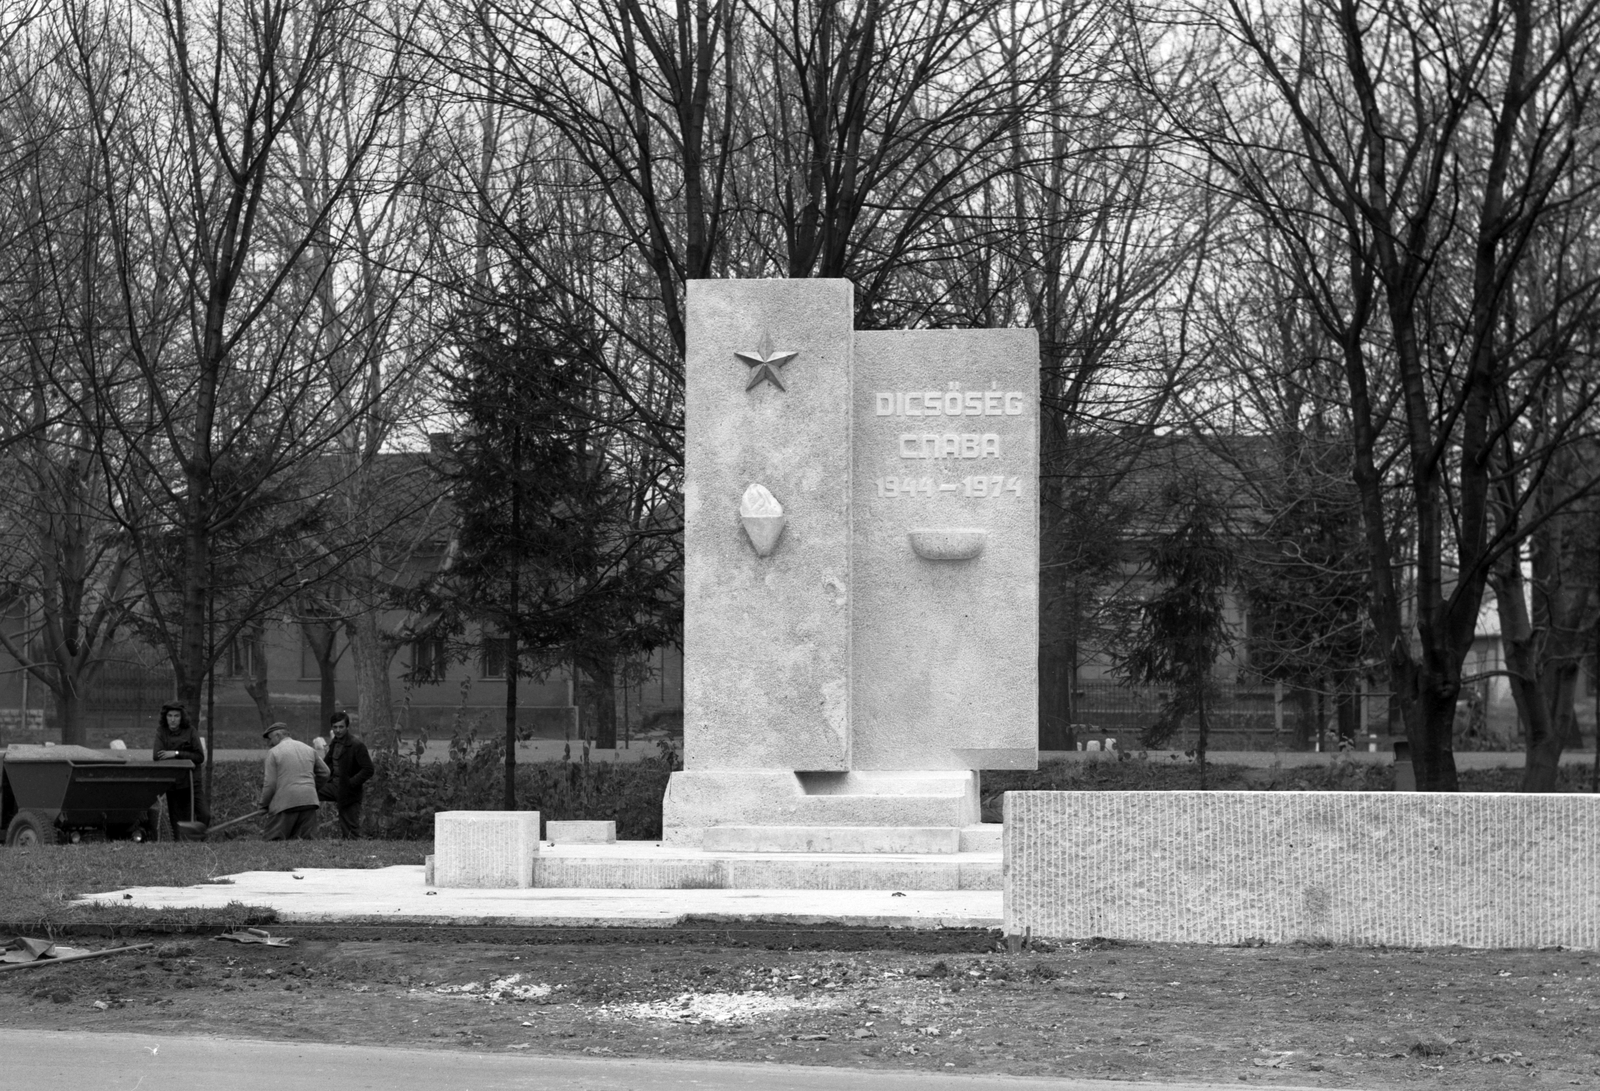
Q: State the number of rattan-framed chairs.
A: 0